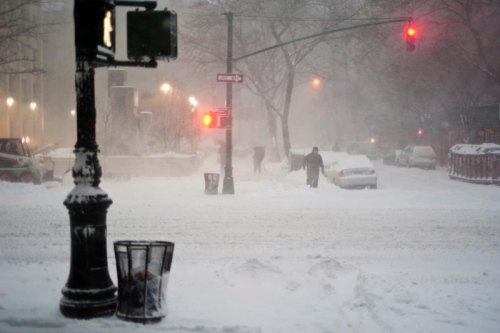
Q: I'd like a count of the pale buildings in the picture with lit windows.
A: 1